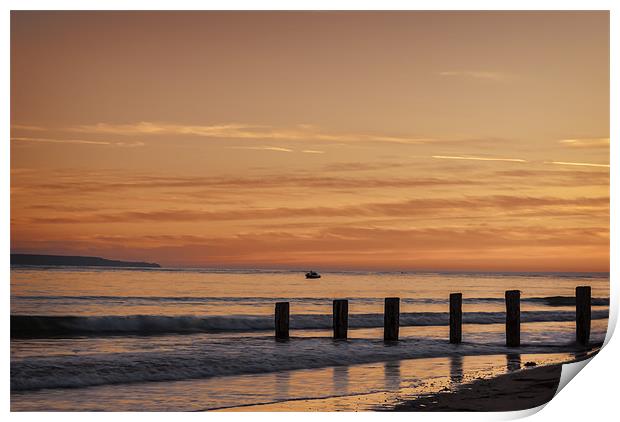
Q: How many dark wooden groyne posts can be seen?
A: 6